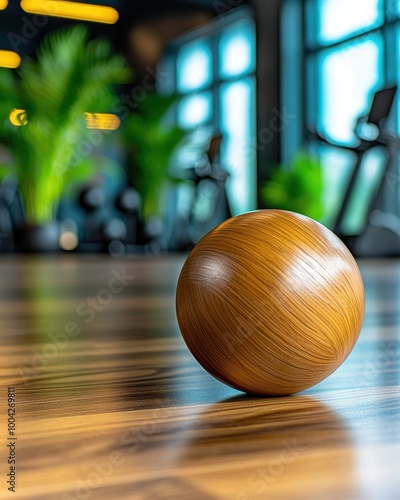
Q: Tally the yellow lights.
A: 5